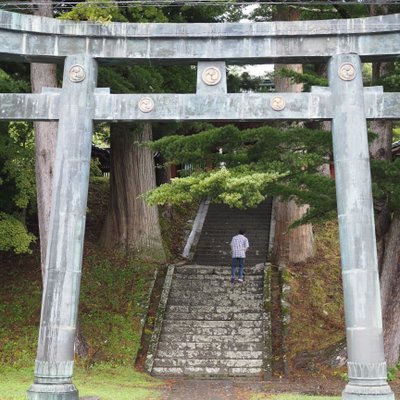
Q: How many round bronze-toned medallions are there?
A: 5